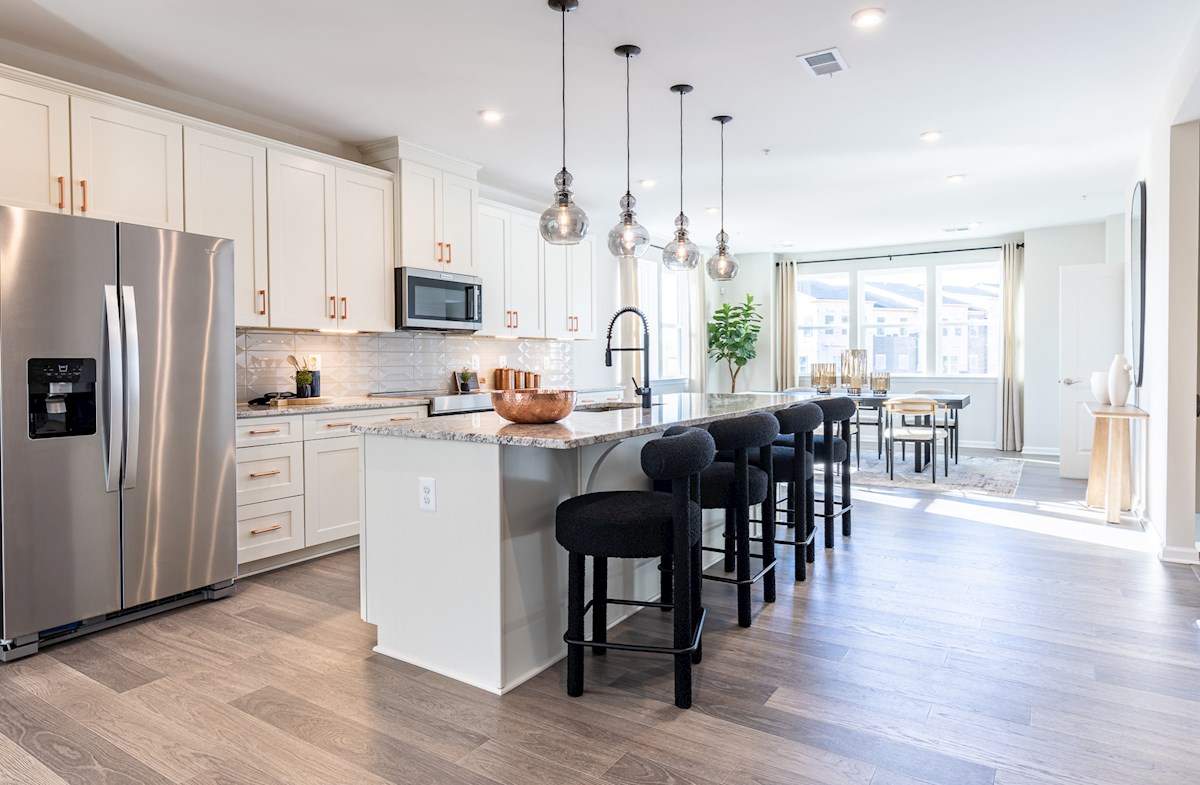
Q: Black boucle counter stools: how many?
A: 4